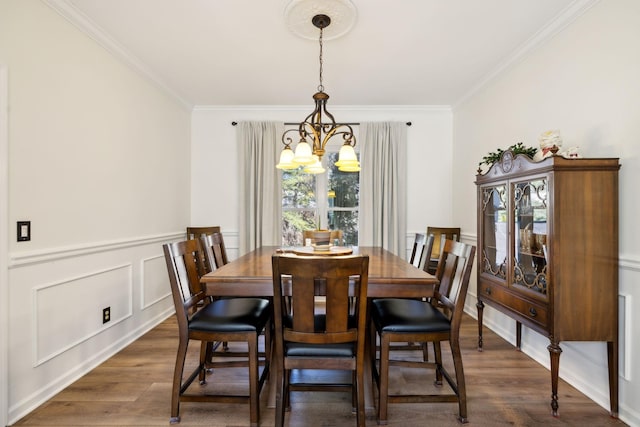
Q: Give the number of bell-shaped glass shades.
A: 5